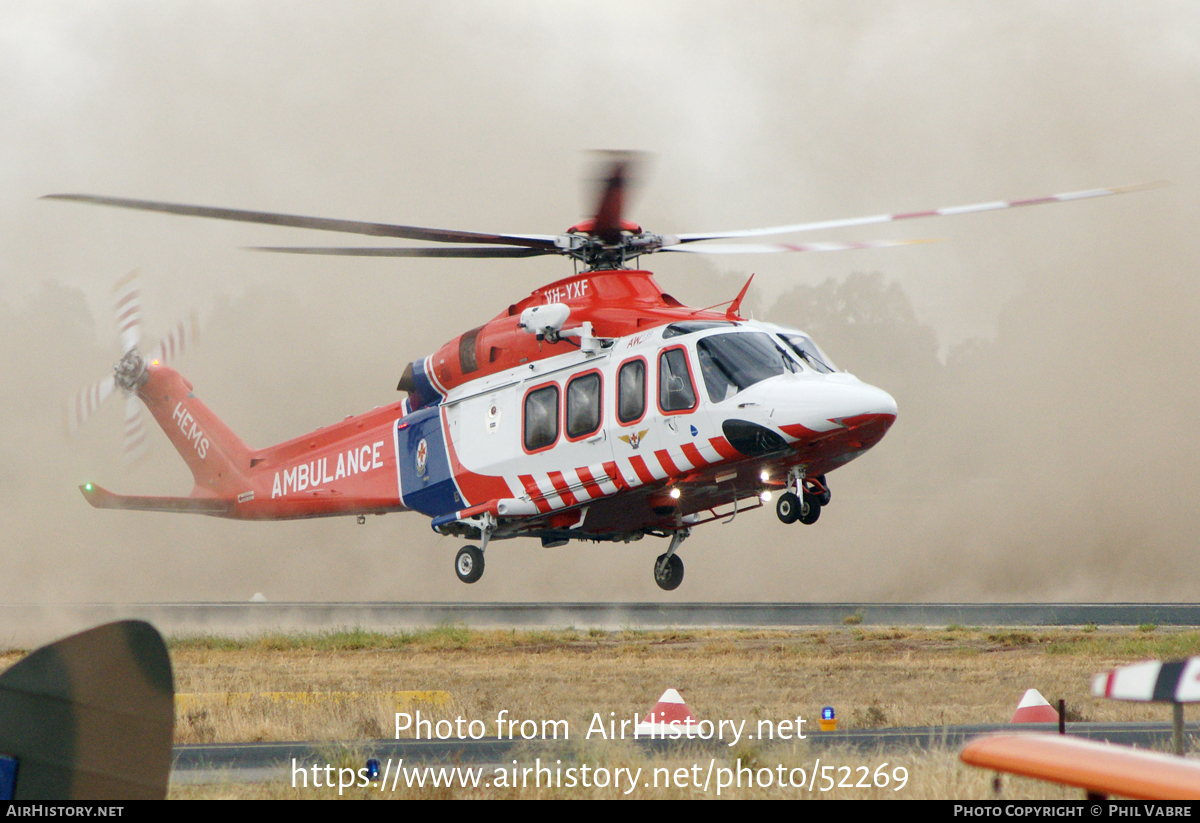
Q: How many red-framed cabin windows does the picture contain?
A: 4